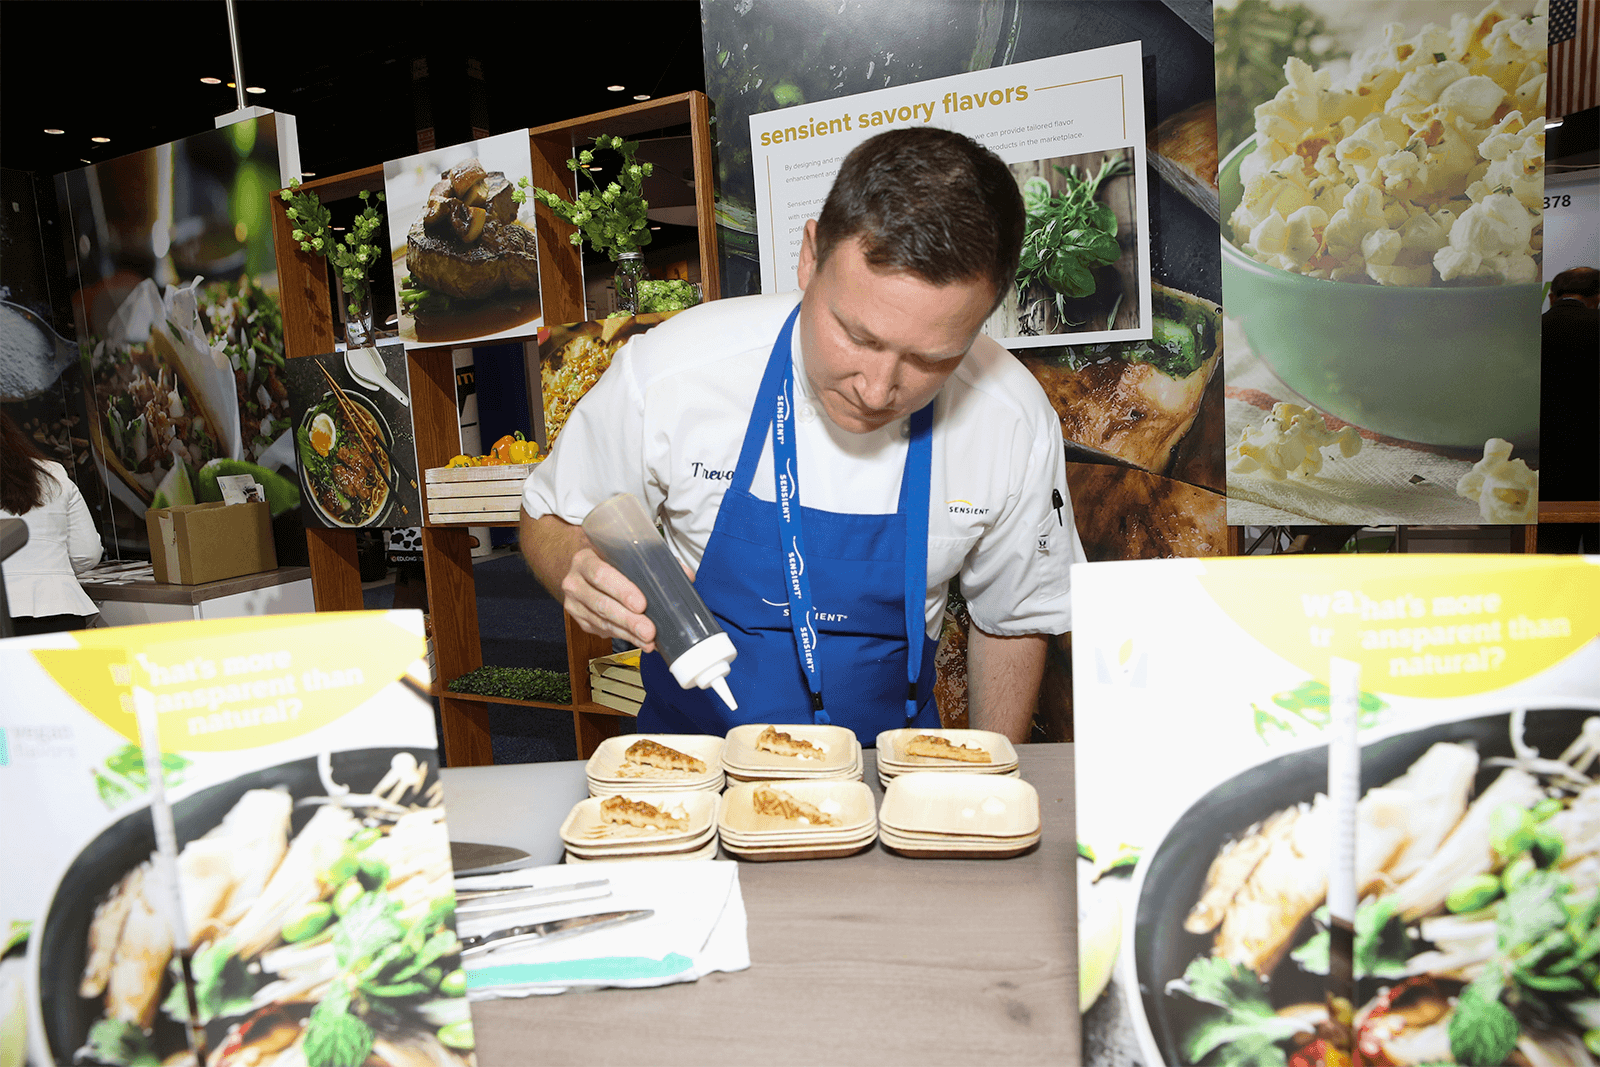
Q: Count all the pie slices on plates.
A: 5